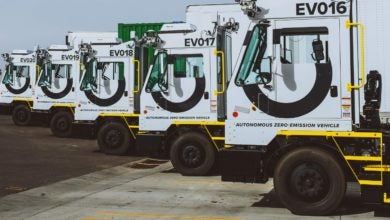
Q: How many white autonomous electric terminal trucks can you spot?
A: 5